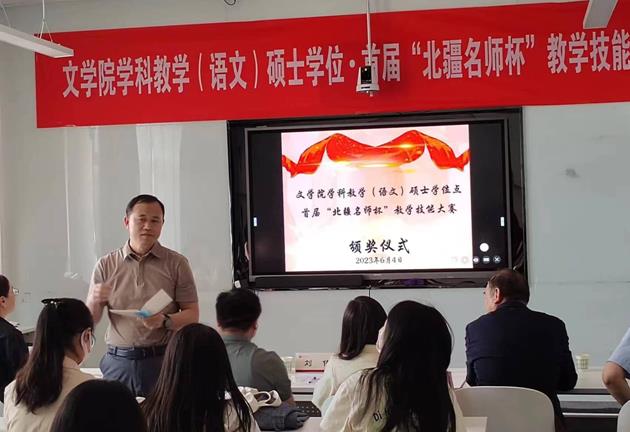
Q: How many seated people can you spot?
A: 9